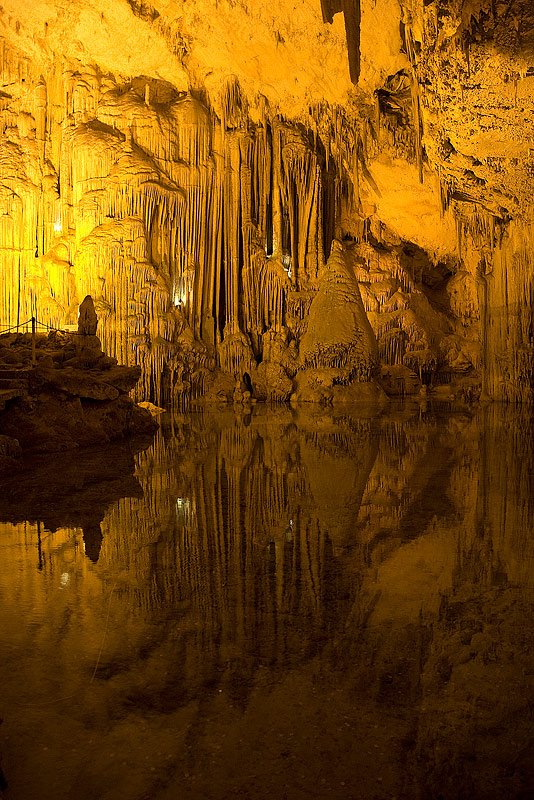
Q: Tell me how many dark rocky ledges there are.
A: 1